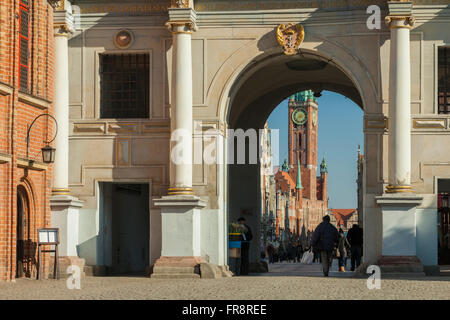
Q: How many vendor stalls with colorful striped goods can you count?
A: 1